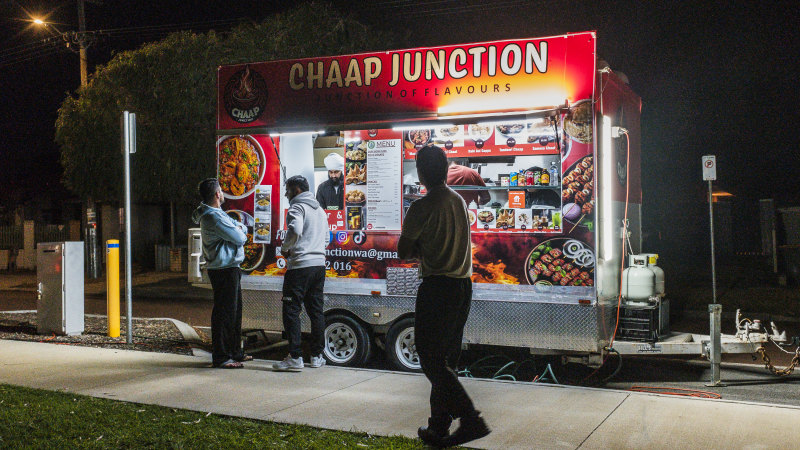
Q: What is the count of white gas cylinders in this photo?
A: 2